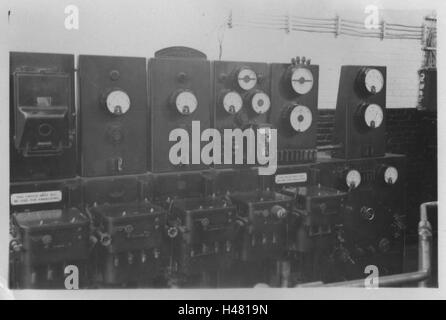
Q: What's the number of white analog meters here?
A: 11